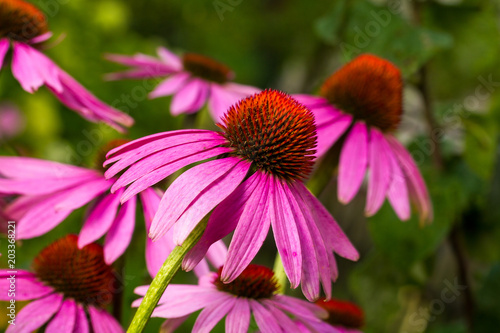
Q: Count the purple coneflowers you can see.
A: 8